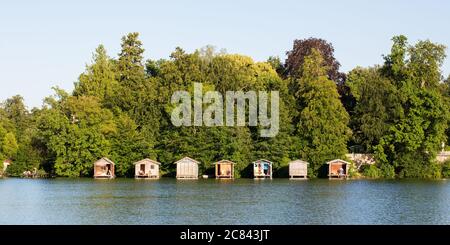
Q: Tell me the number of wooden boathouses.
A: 7